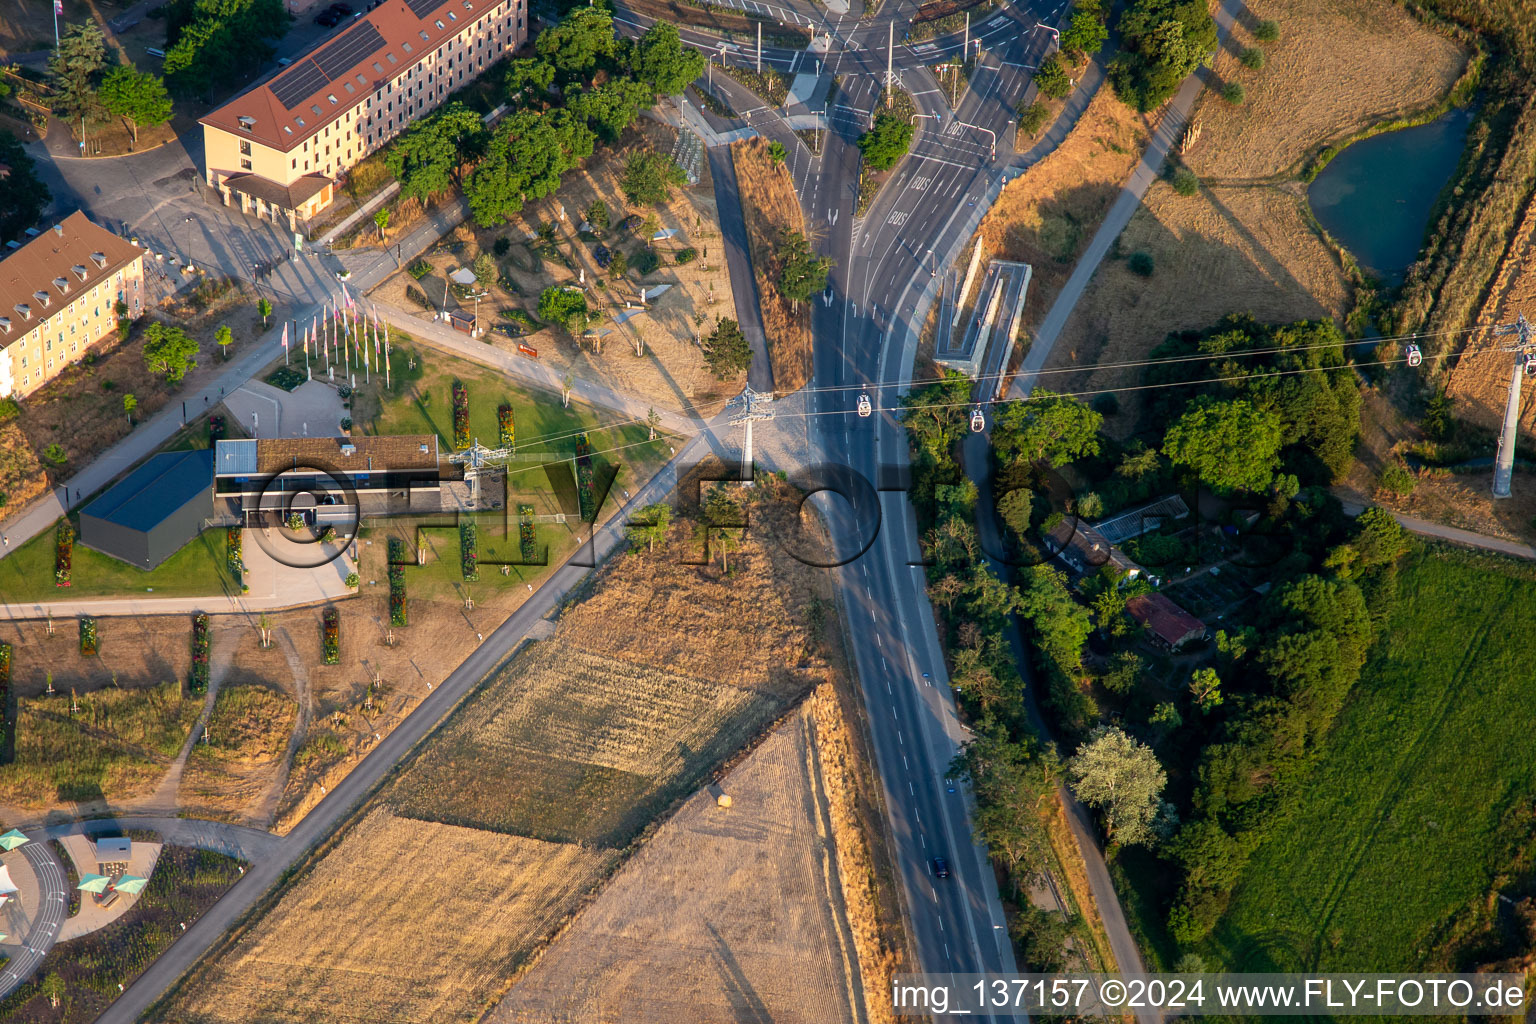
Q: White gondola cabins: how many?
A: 4